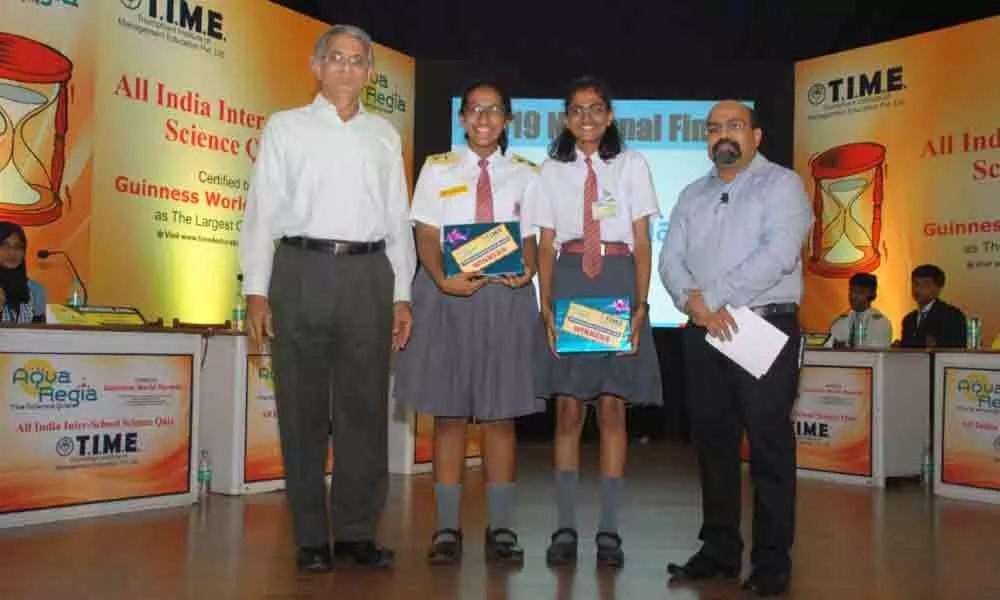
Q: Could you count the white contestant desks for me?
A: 5